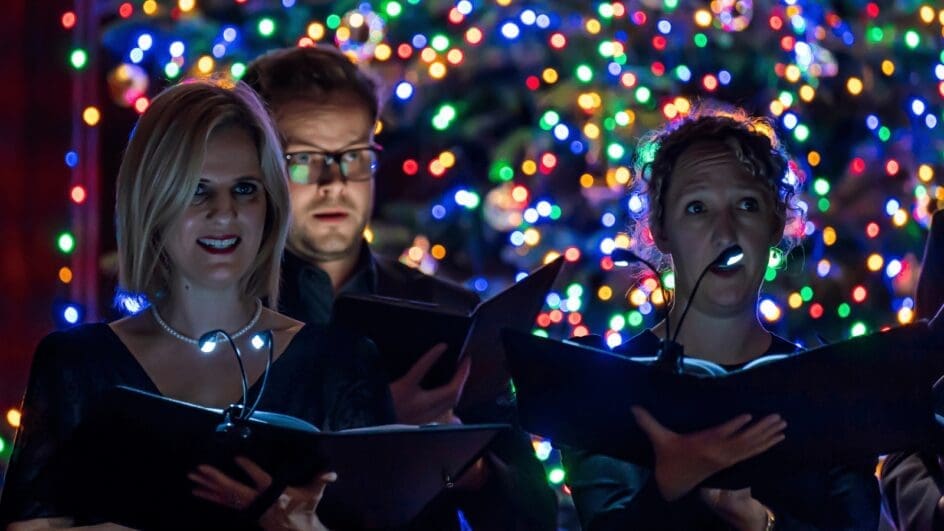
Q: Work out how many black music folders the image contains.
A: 3